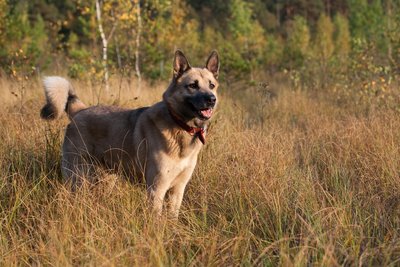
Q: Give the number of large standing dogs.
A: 1